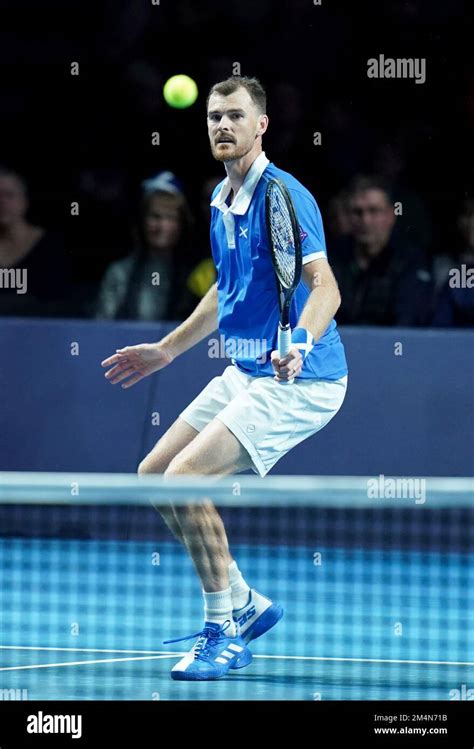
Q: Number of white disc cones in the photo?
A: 0